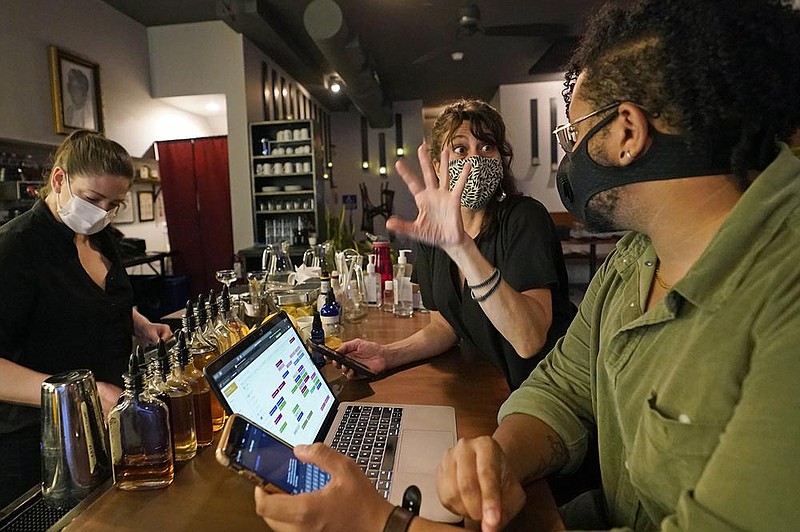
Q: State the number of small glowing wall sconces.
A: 5